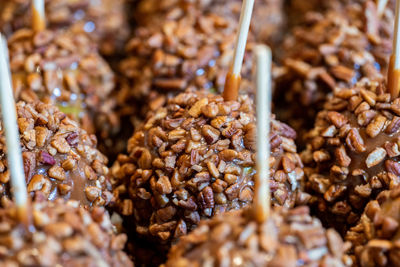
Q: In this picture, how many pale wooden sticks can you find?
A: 6